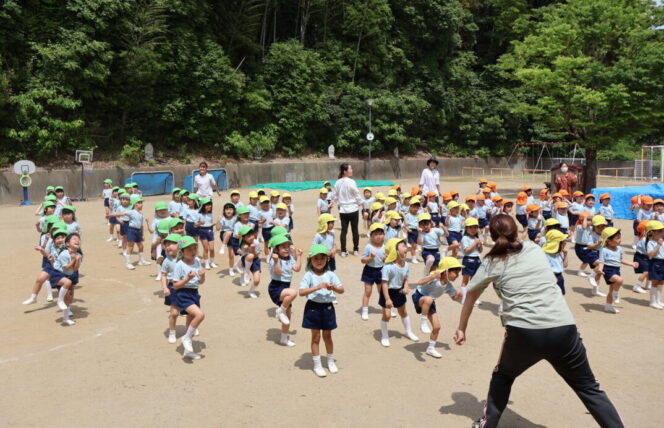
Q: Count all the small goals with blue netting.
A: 2